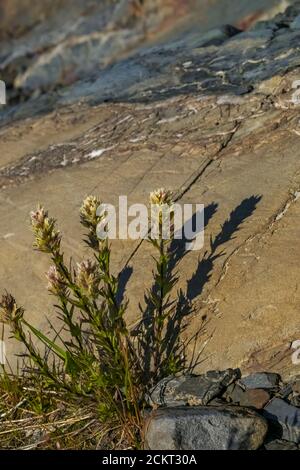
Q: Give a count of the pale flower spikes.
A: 6